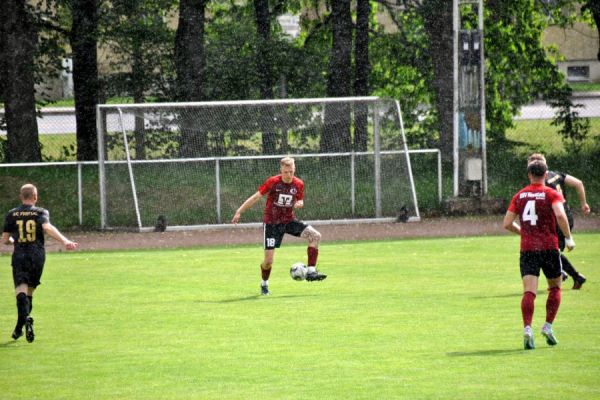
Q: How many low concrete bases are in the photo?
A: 1